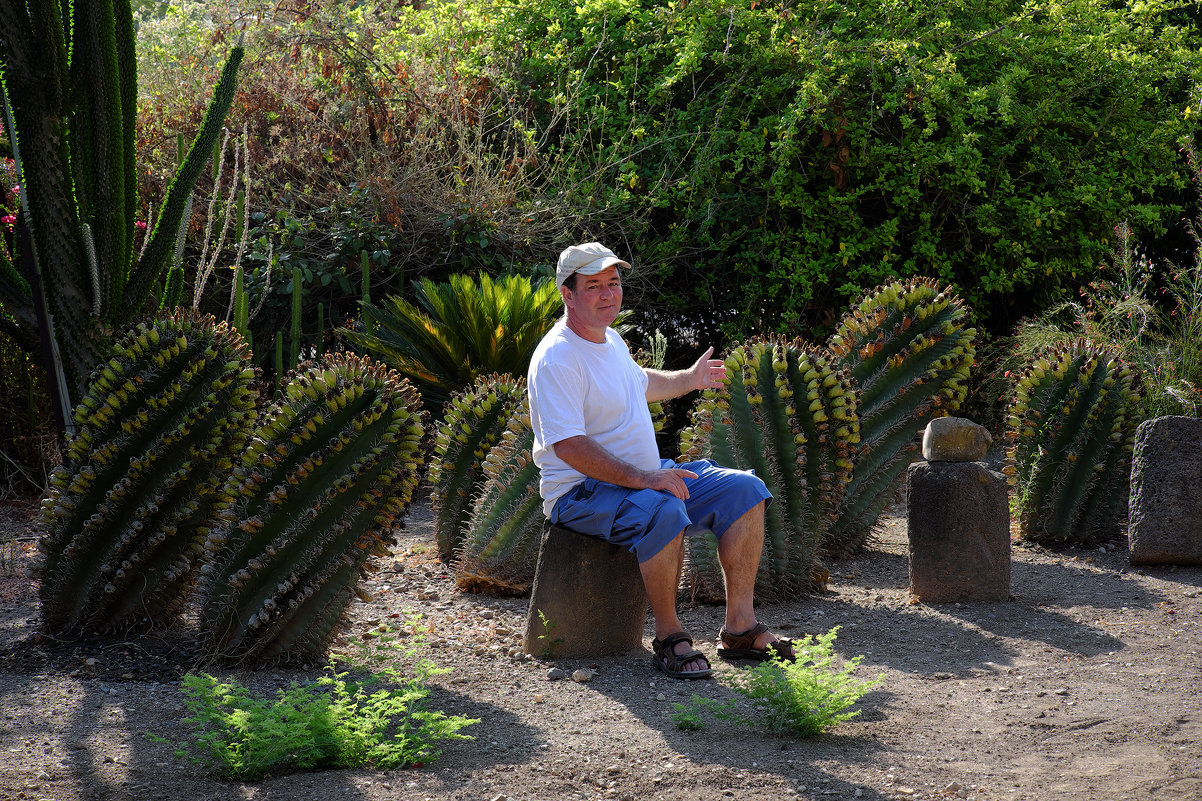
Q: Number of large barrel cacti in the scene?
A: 7